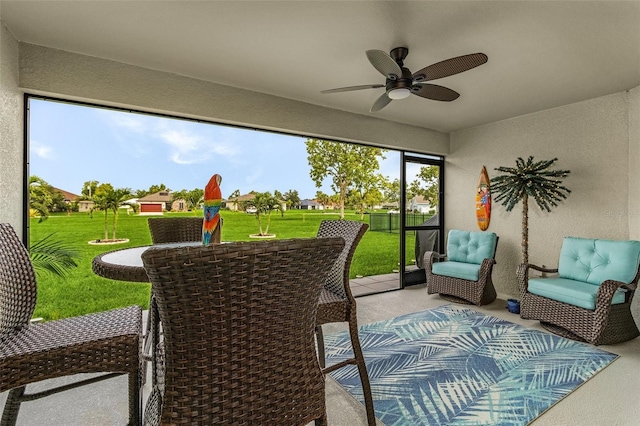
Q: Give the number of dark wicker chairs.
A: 6